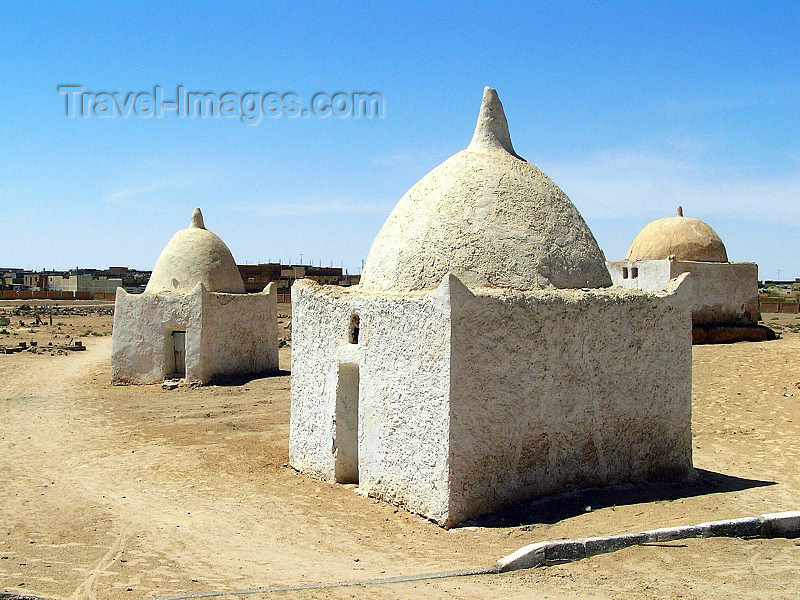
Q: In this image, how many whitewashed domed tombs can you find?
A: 3